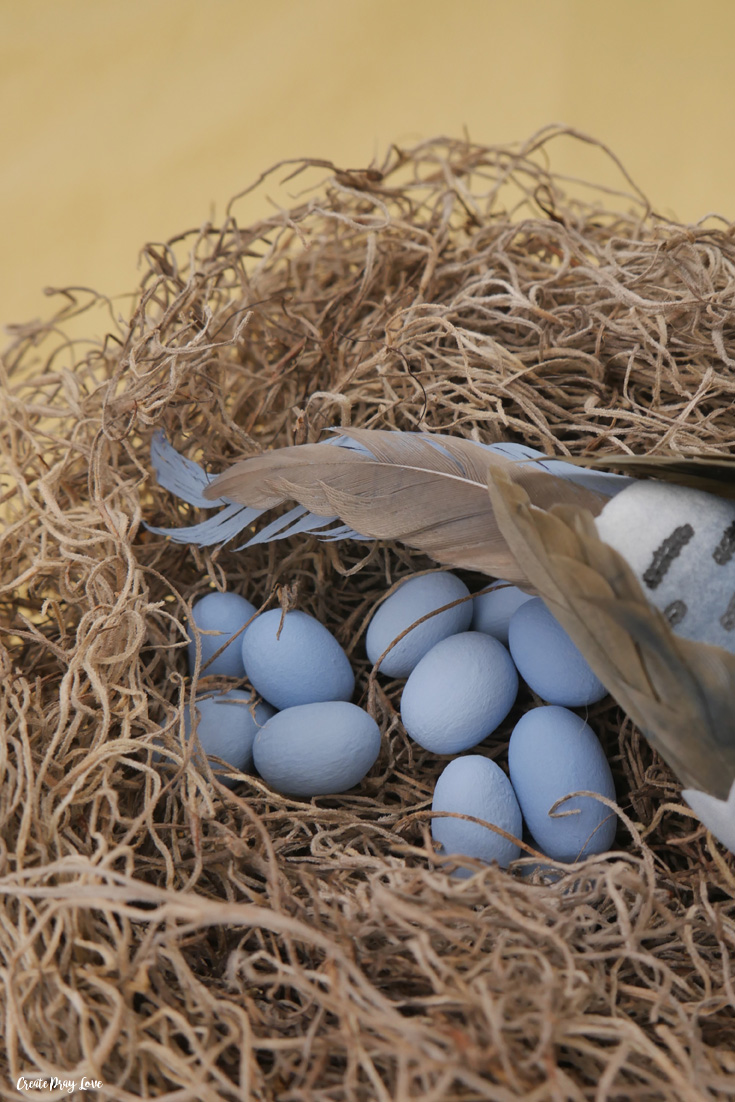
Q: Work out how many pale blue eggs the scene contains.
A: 10